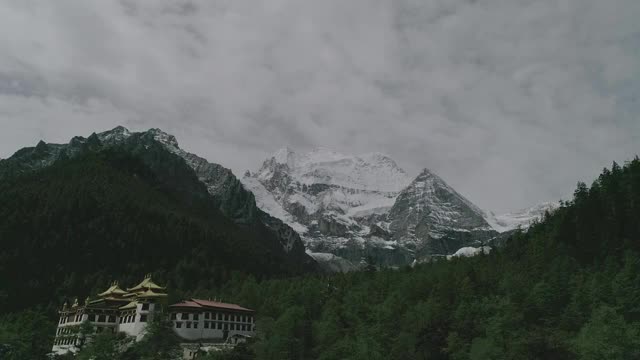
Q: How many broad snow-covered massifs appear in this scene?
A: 1